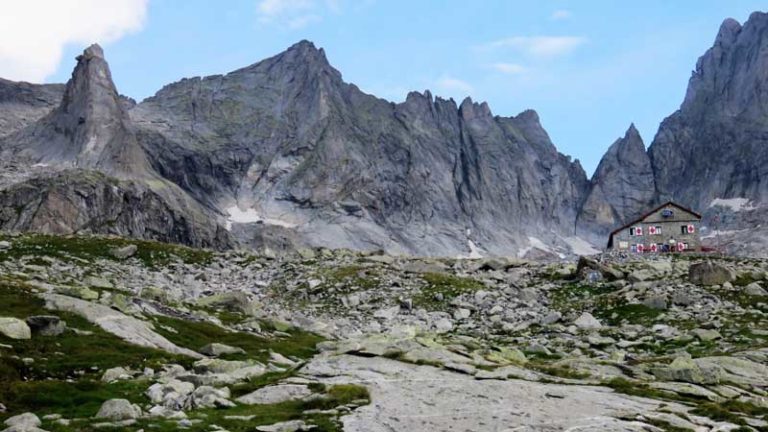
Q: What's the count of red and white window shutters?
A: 6